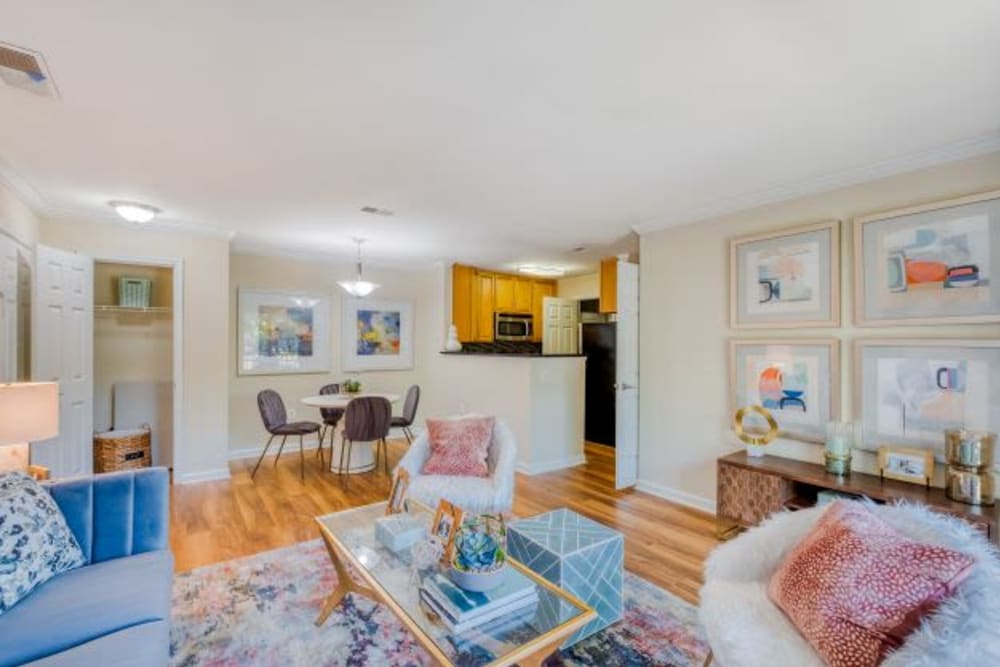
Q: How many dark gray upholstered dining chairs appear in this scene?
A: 4